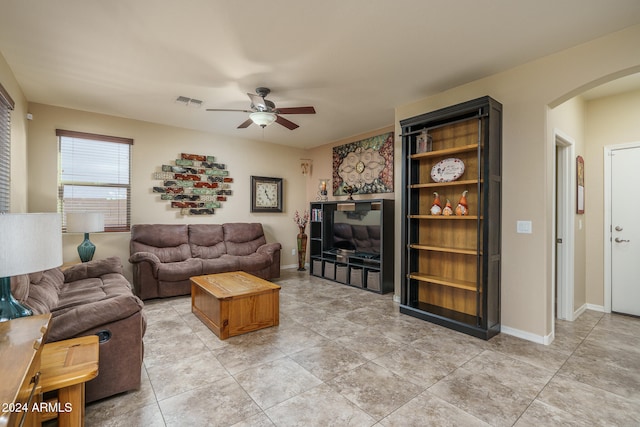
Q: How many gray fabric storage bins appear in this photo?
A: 5